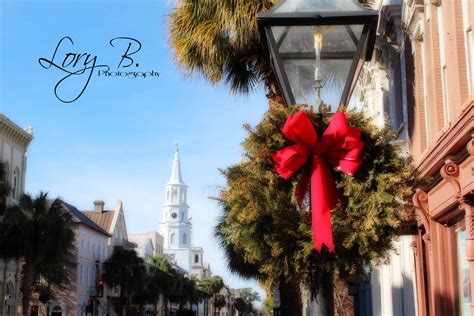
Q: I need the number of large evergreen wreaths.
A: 1